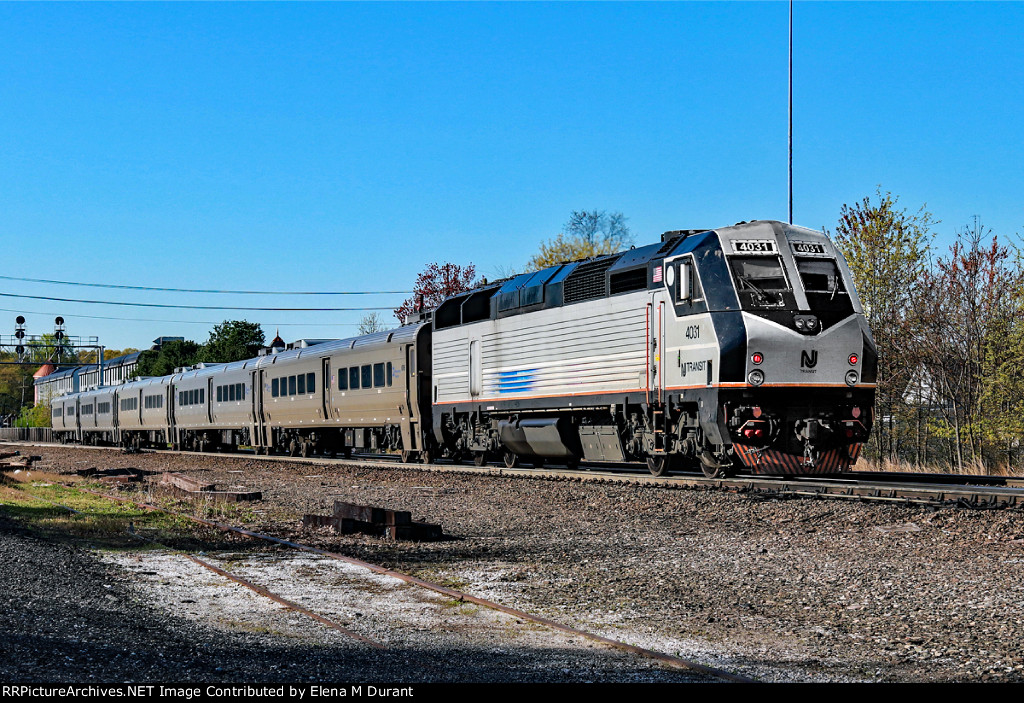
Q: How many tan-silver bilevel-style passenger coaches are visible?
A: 5